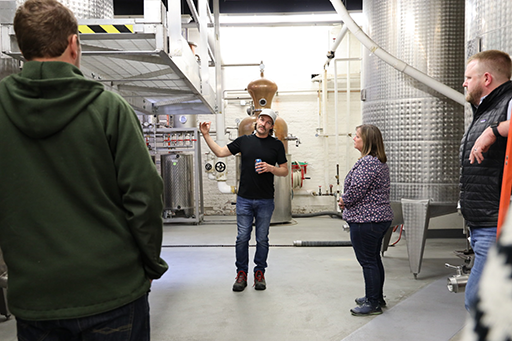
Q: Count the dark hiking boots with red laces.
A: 2